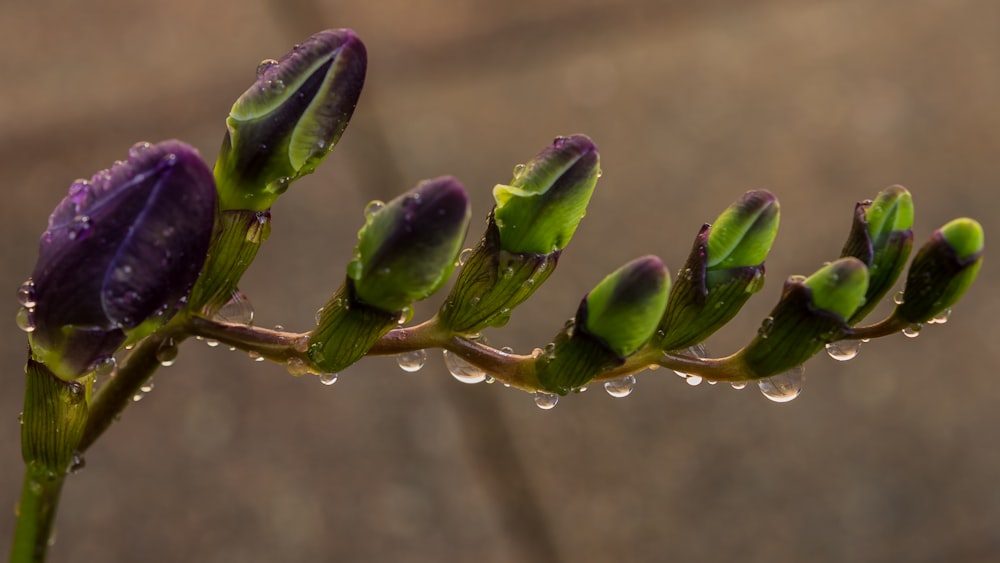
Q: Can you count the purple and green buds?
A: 9